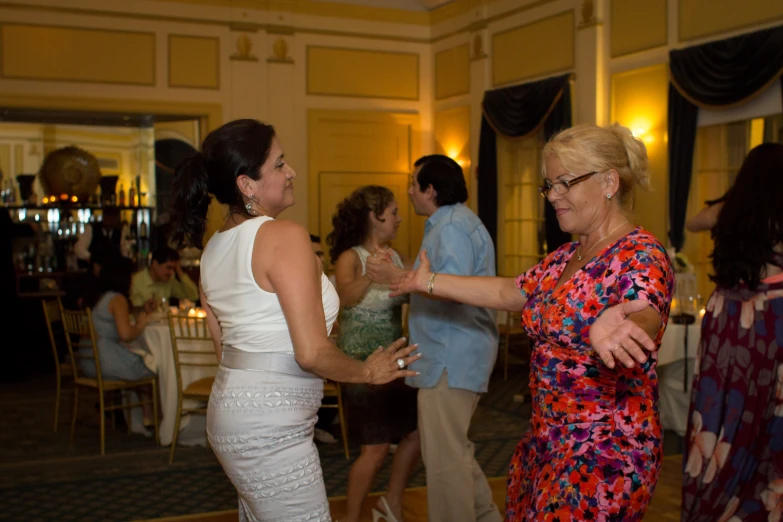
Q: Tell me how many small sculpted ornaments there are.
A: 4